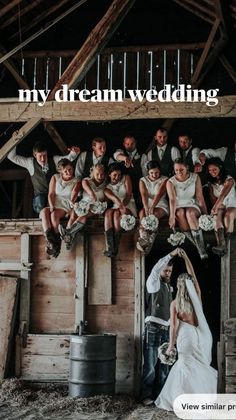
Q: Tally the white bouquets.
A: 7